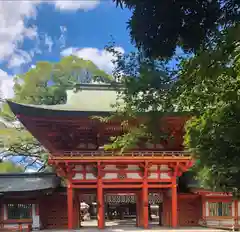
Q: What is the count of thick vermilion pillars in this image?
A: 4